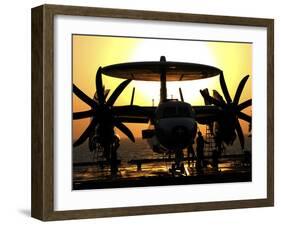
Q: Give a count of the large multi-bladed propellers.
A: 2